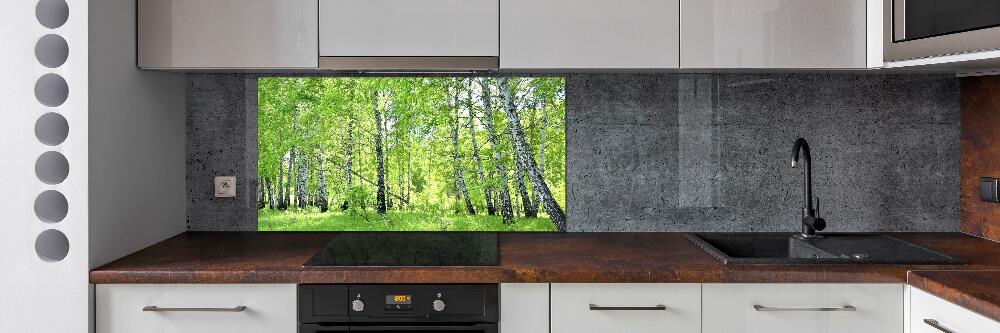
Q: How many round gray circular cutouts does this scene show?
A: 7